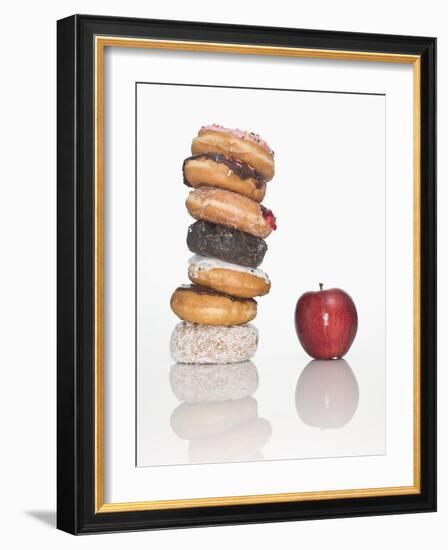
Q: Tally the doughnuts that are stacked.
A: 7